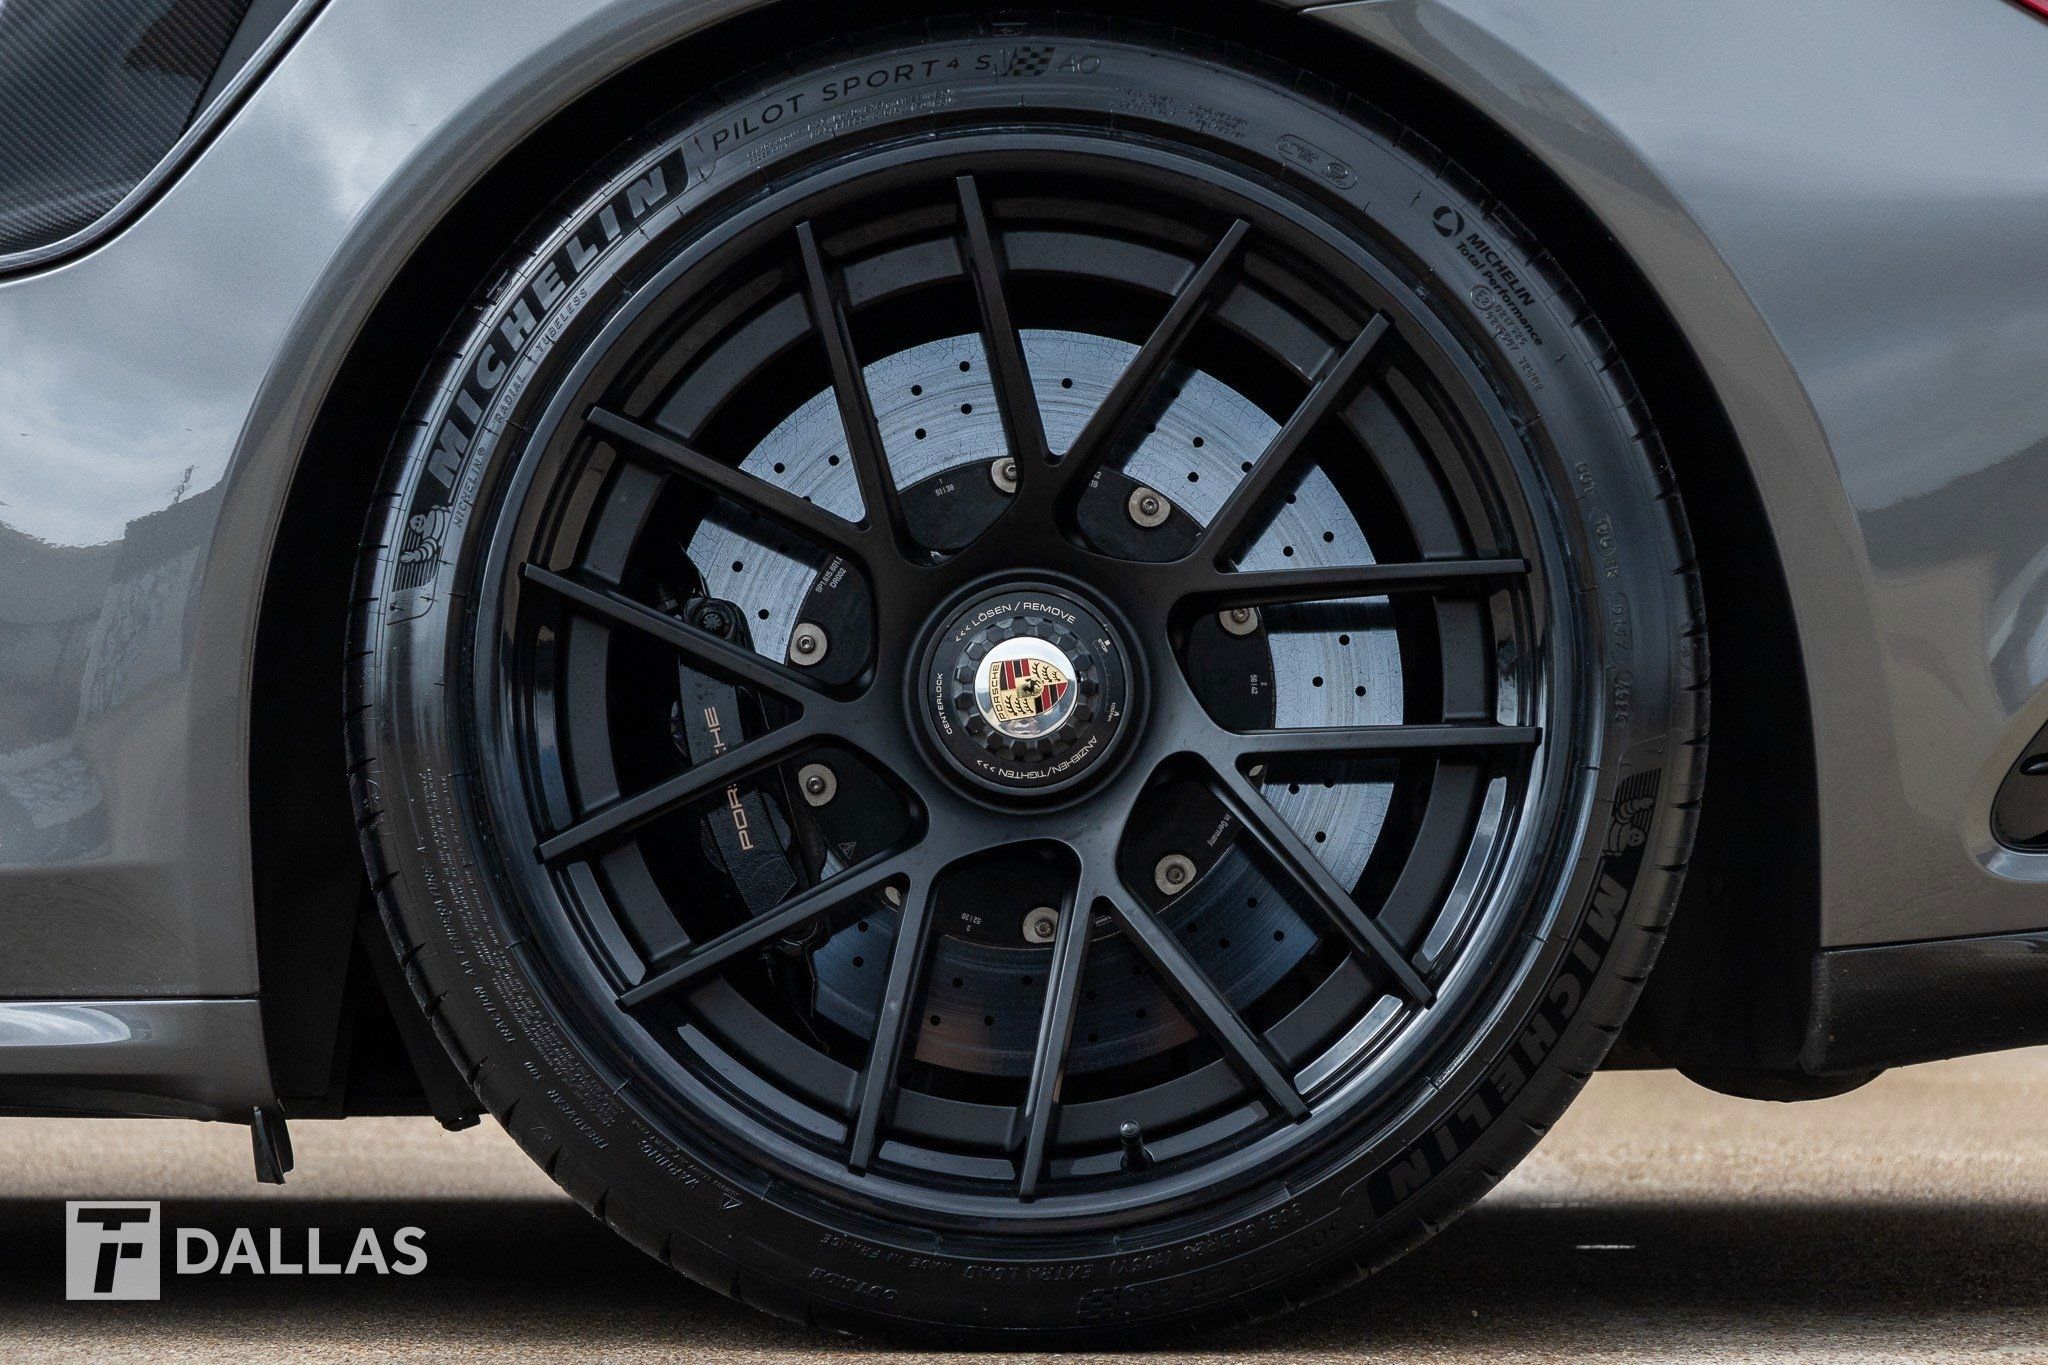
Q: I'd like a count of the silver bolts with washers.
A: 7